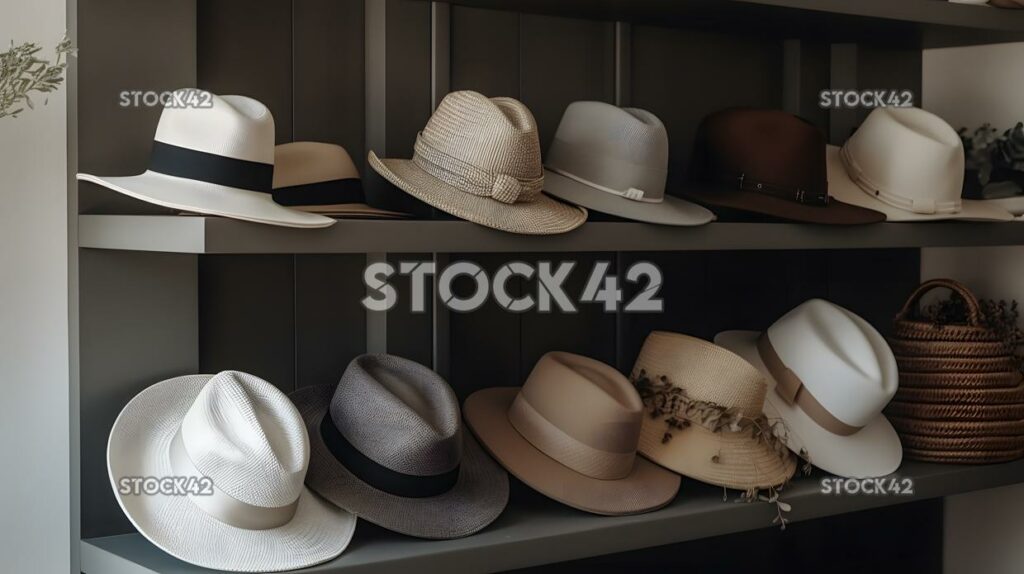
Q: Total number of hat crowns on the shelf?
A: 11